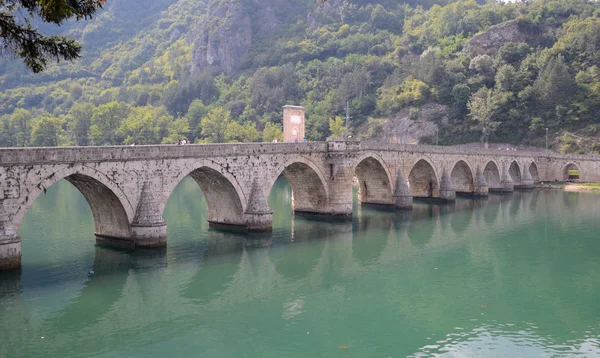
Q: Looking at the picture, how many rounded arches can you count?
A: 10